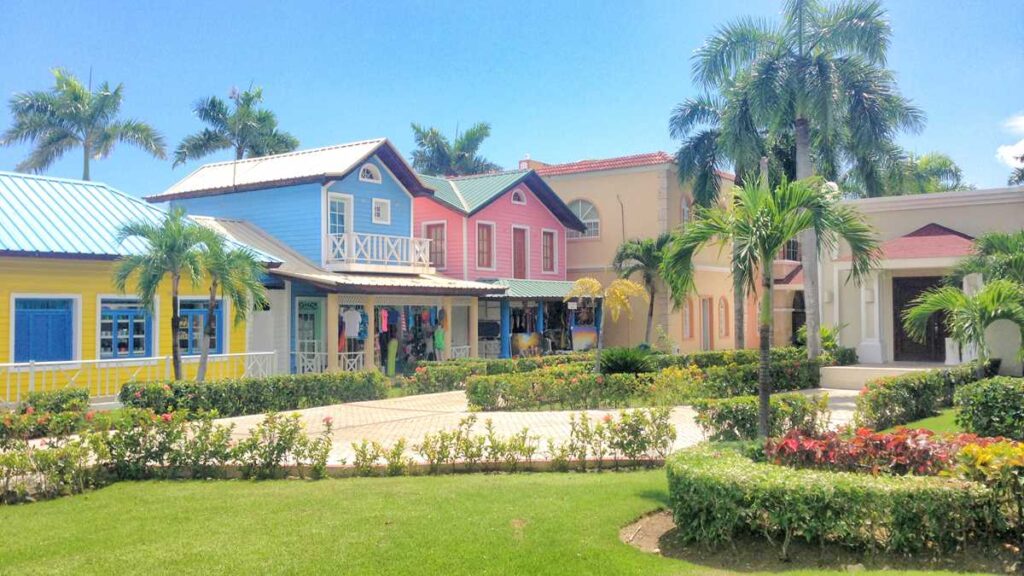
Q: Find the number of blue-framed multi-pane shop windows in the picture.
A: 2